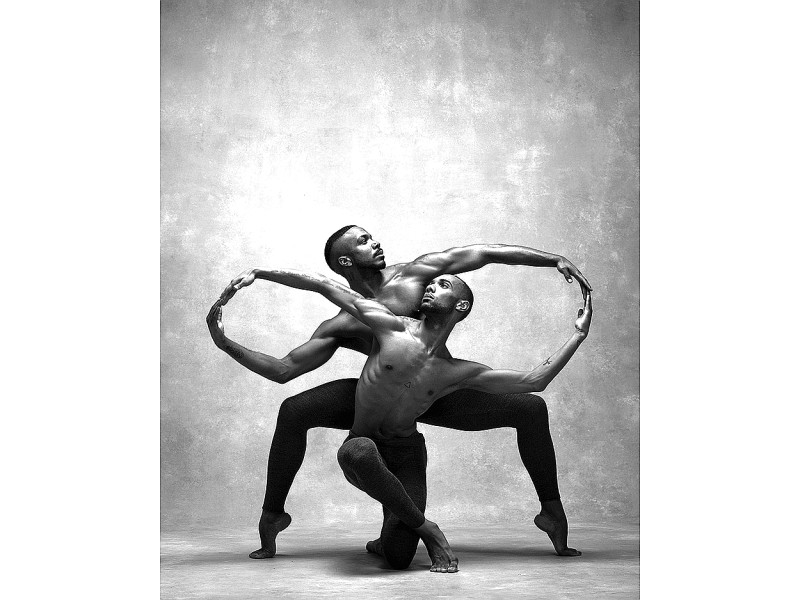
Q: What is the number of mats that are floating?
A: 0